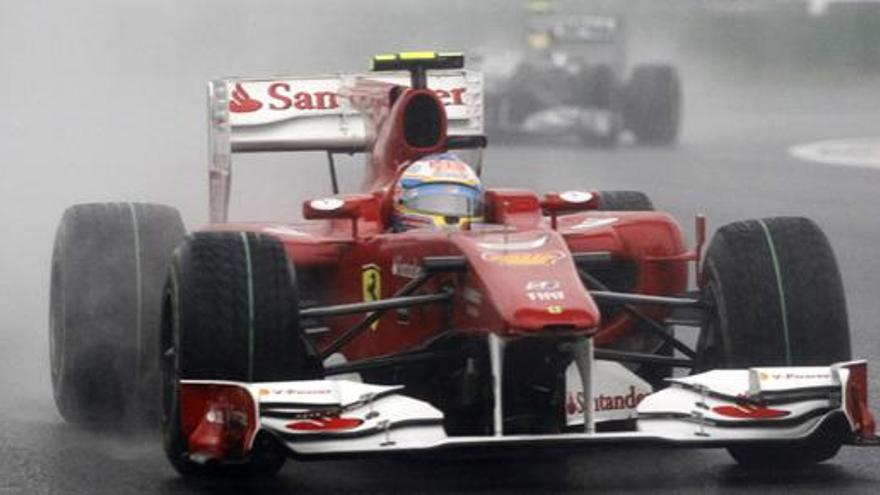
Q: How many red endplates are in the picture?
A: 2